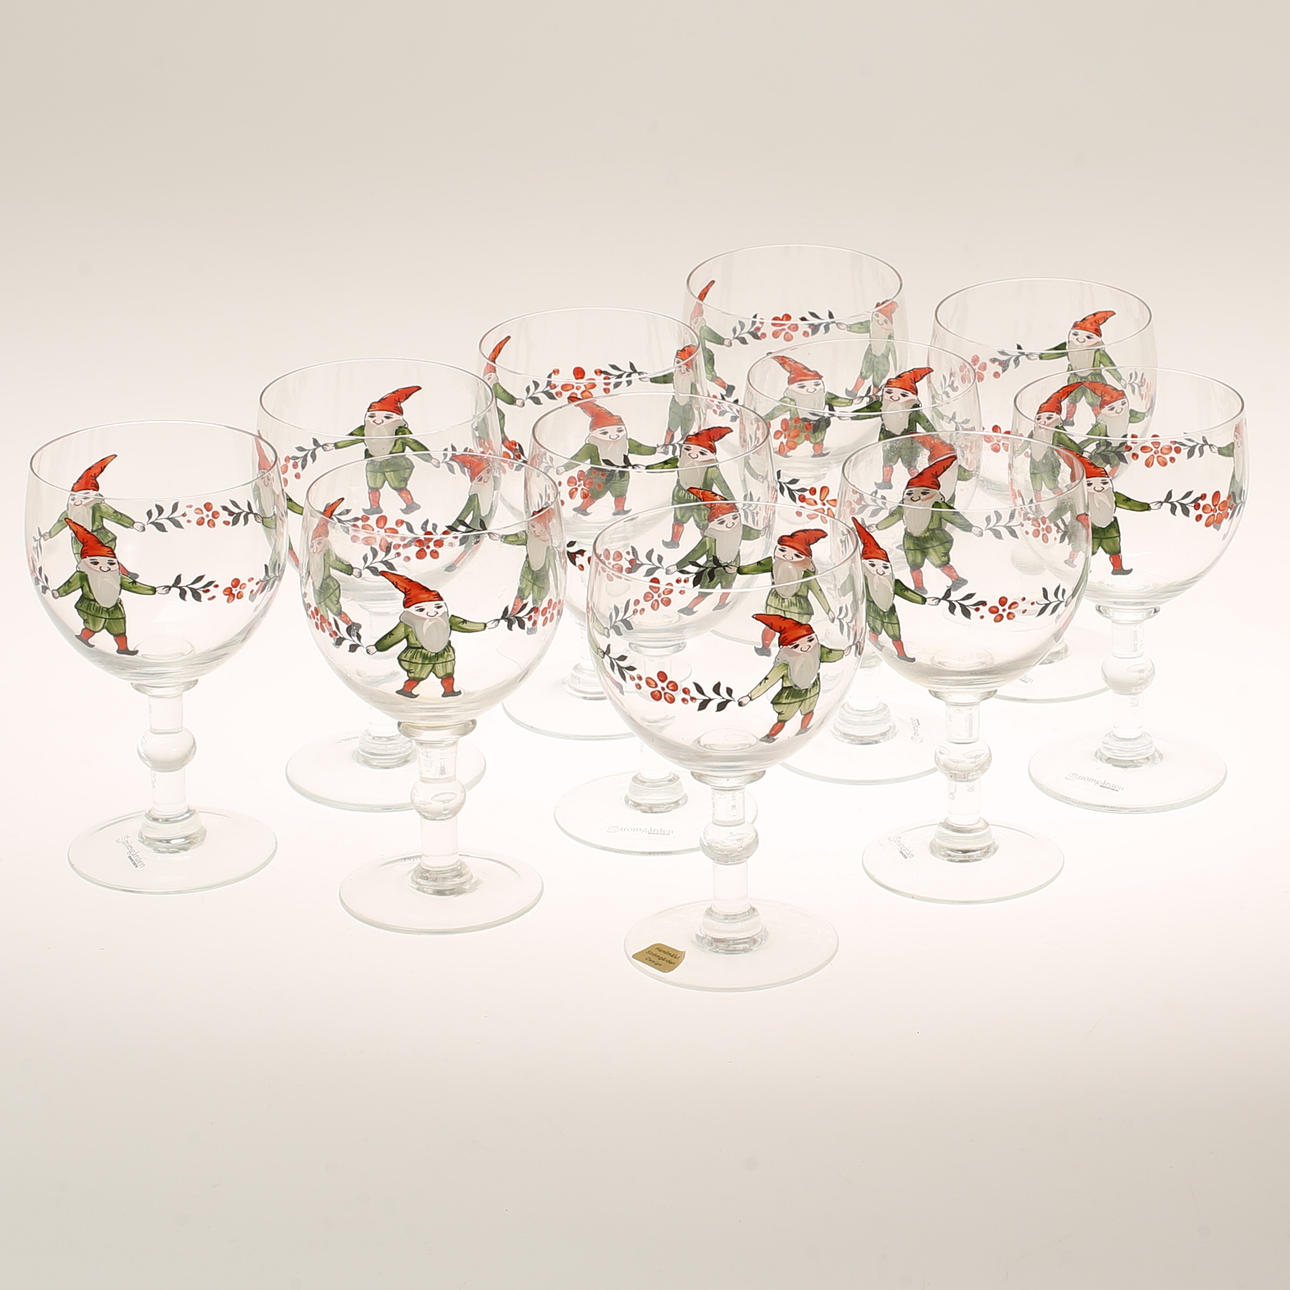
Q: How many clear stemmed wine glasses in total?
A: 11